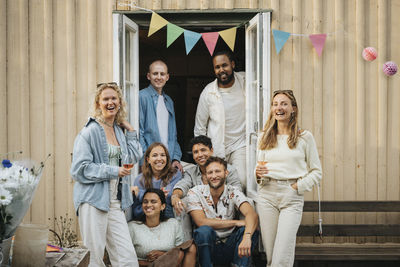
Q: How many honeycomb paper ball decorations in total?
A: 2